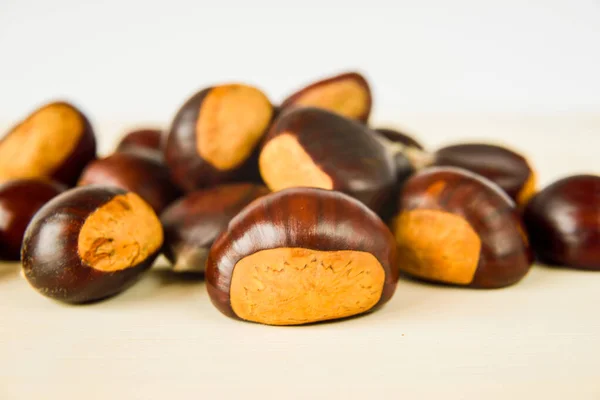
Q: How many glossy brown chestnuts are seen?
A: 14